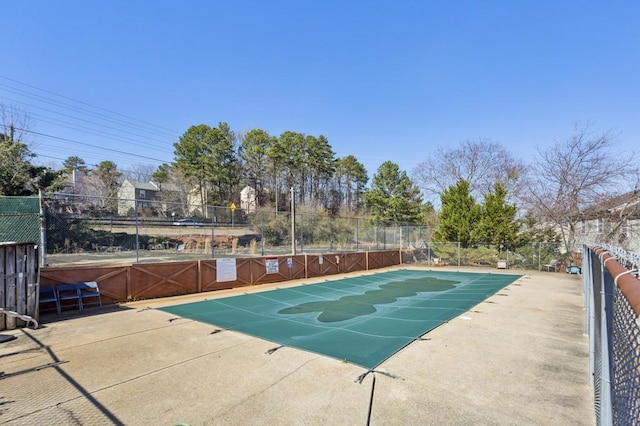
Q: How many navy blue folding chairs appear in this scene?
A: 3